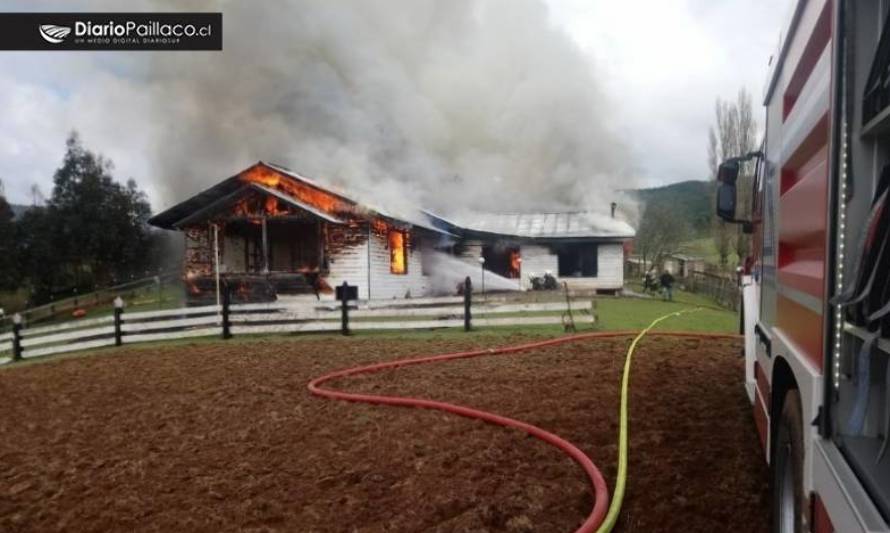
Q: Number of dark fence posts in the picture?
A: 5